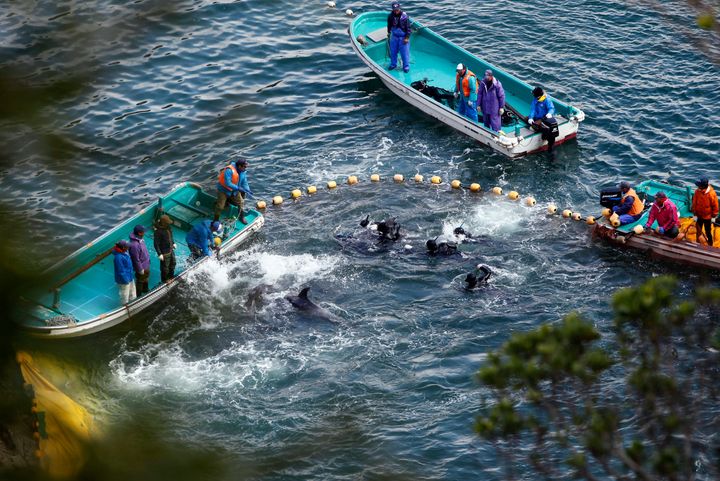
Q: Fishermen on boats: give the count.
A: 12